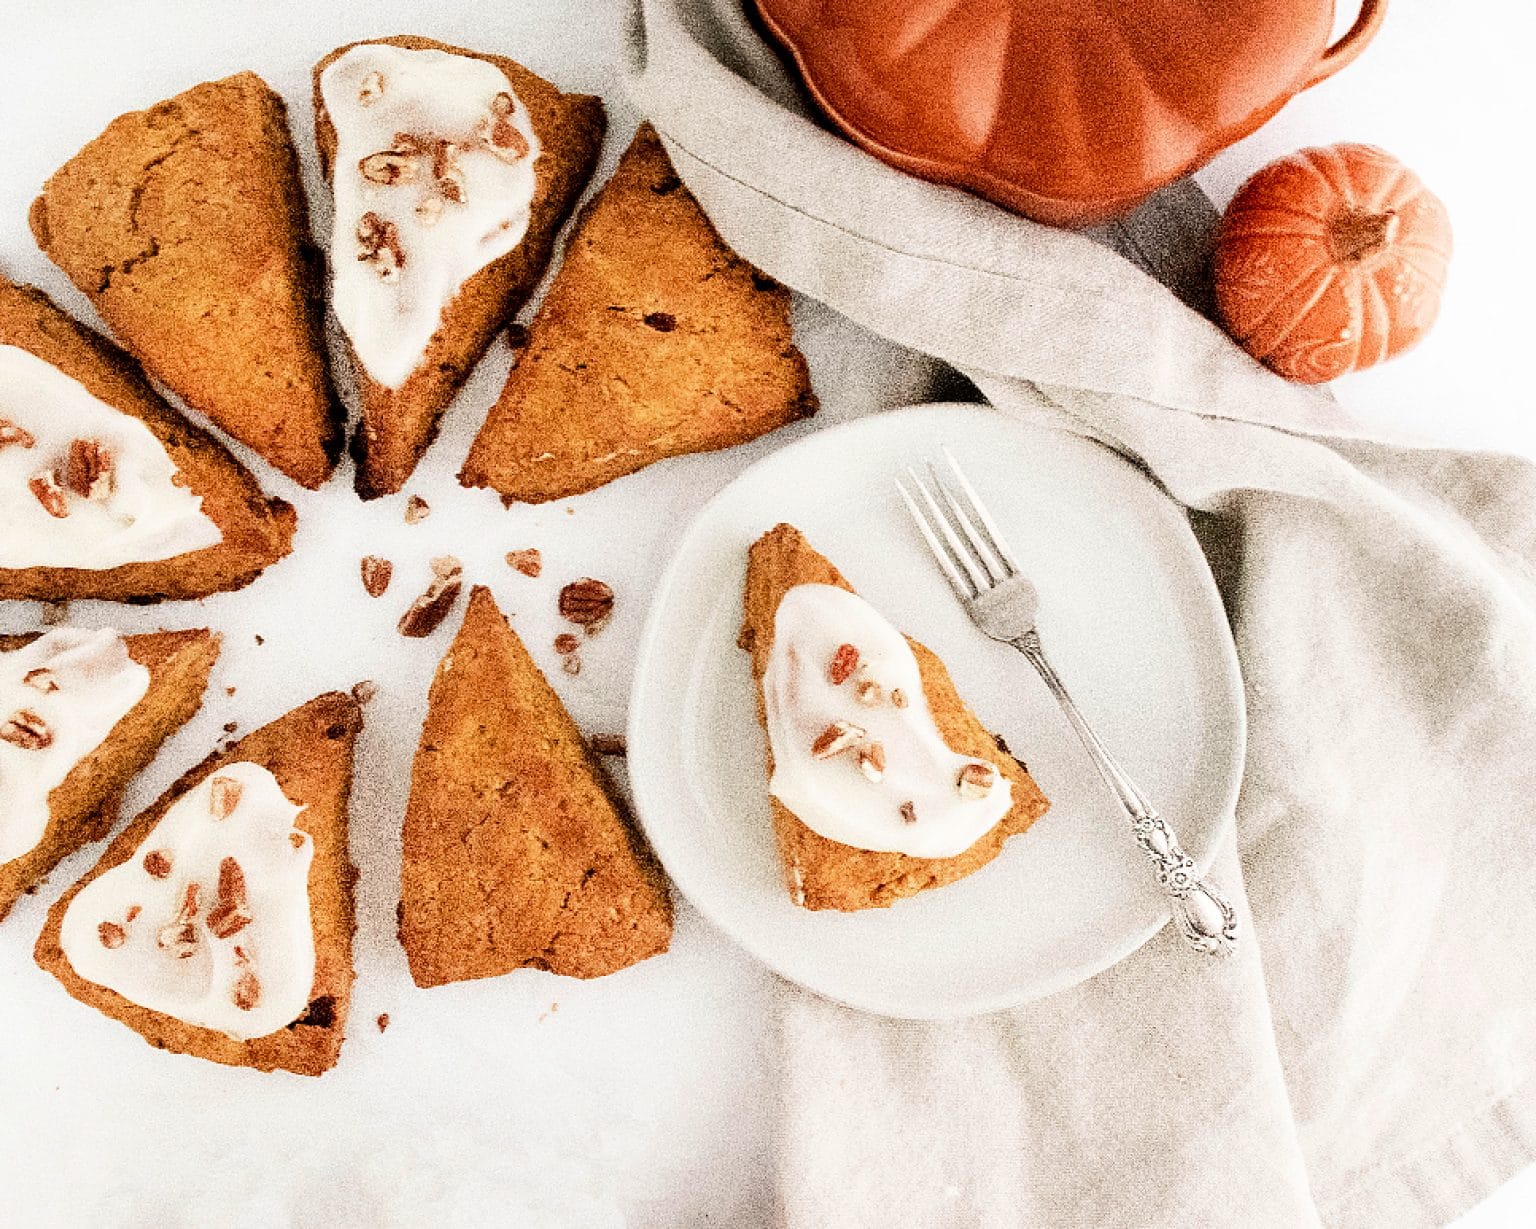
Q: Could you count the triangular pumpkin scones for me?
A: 8